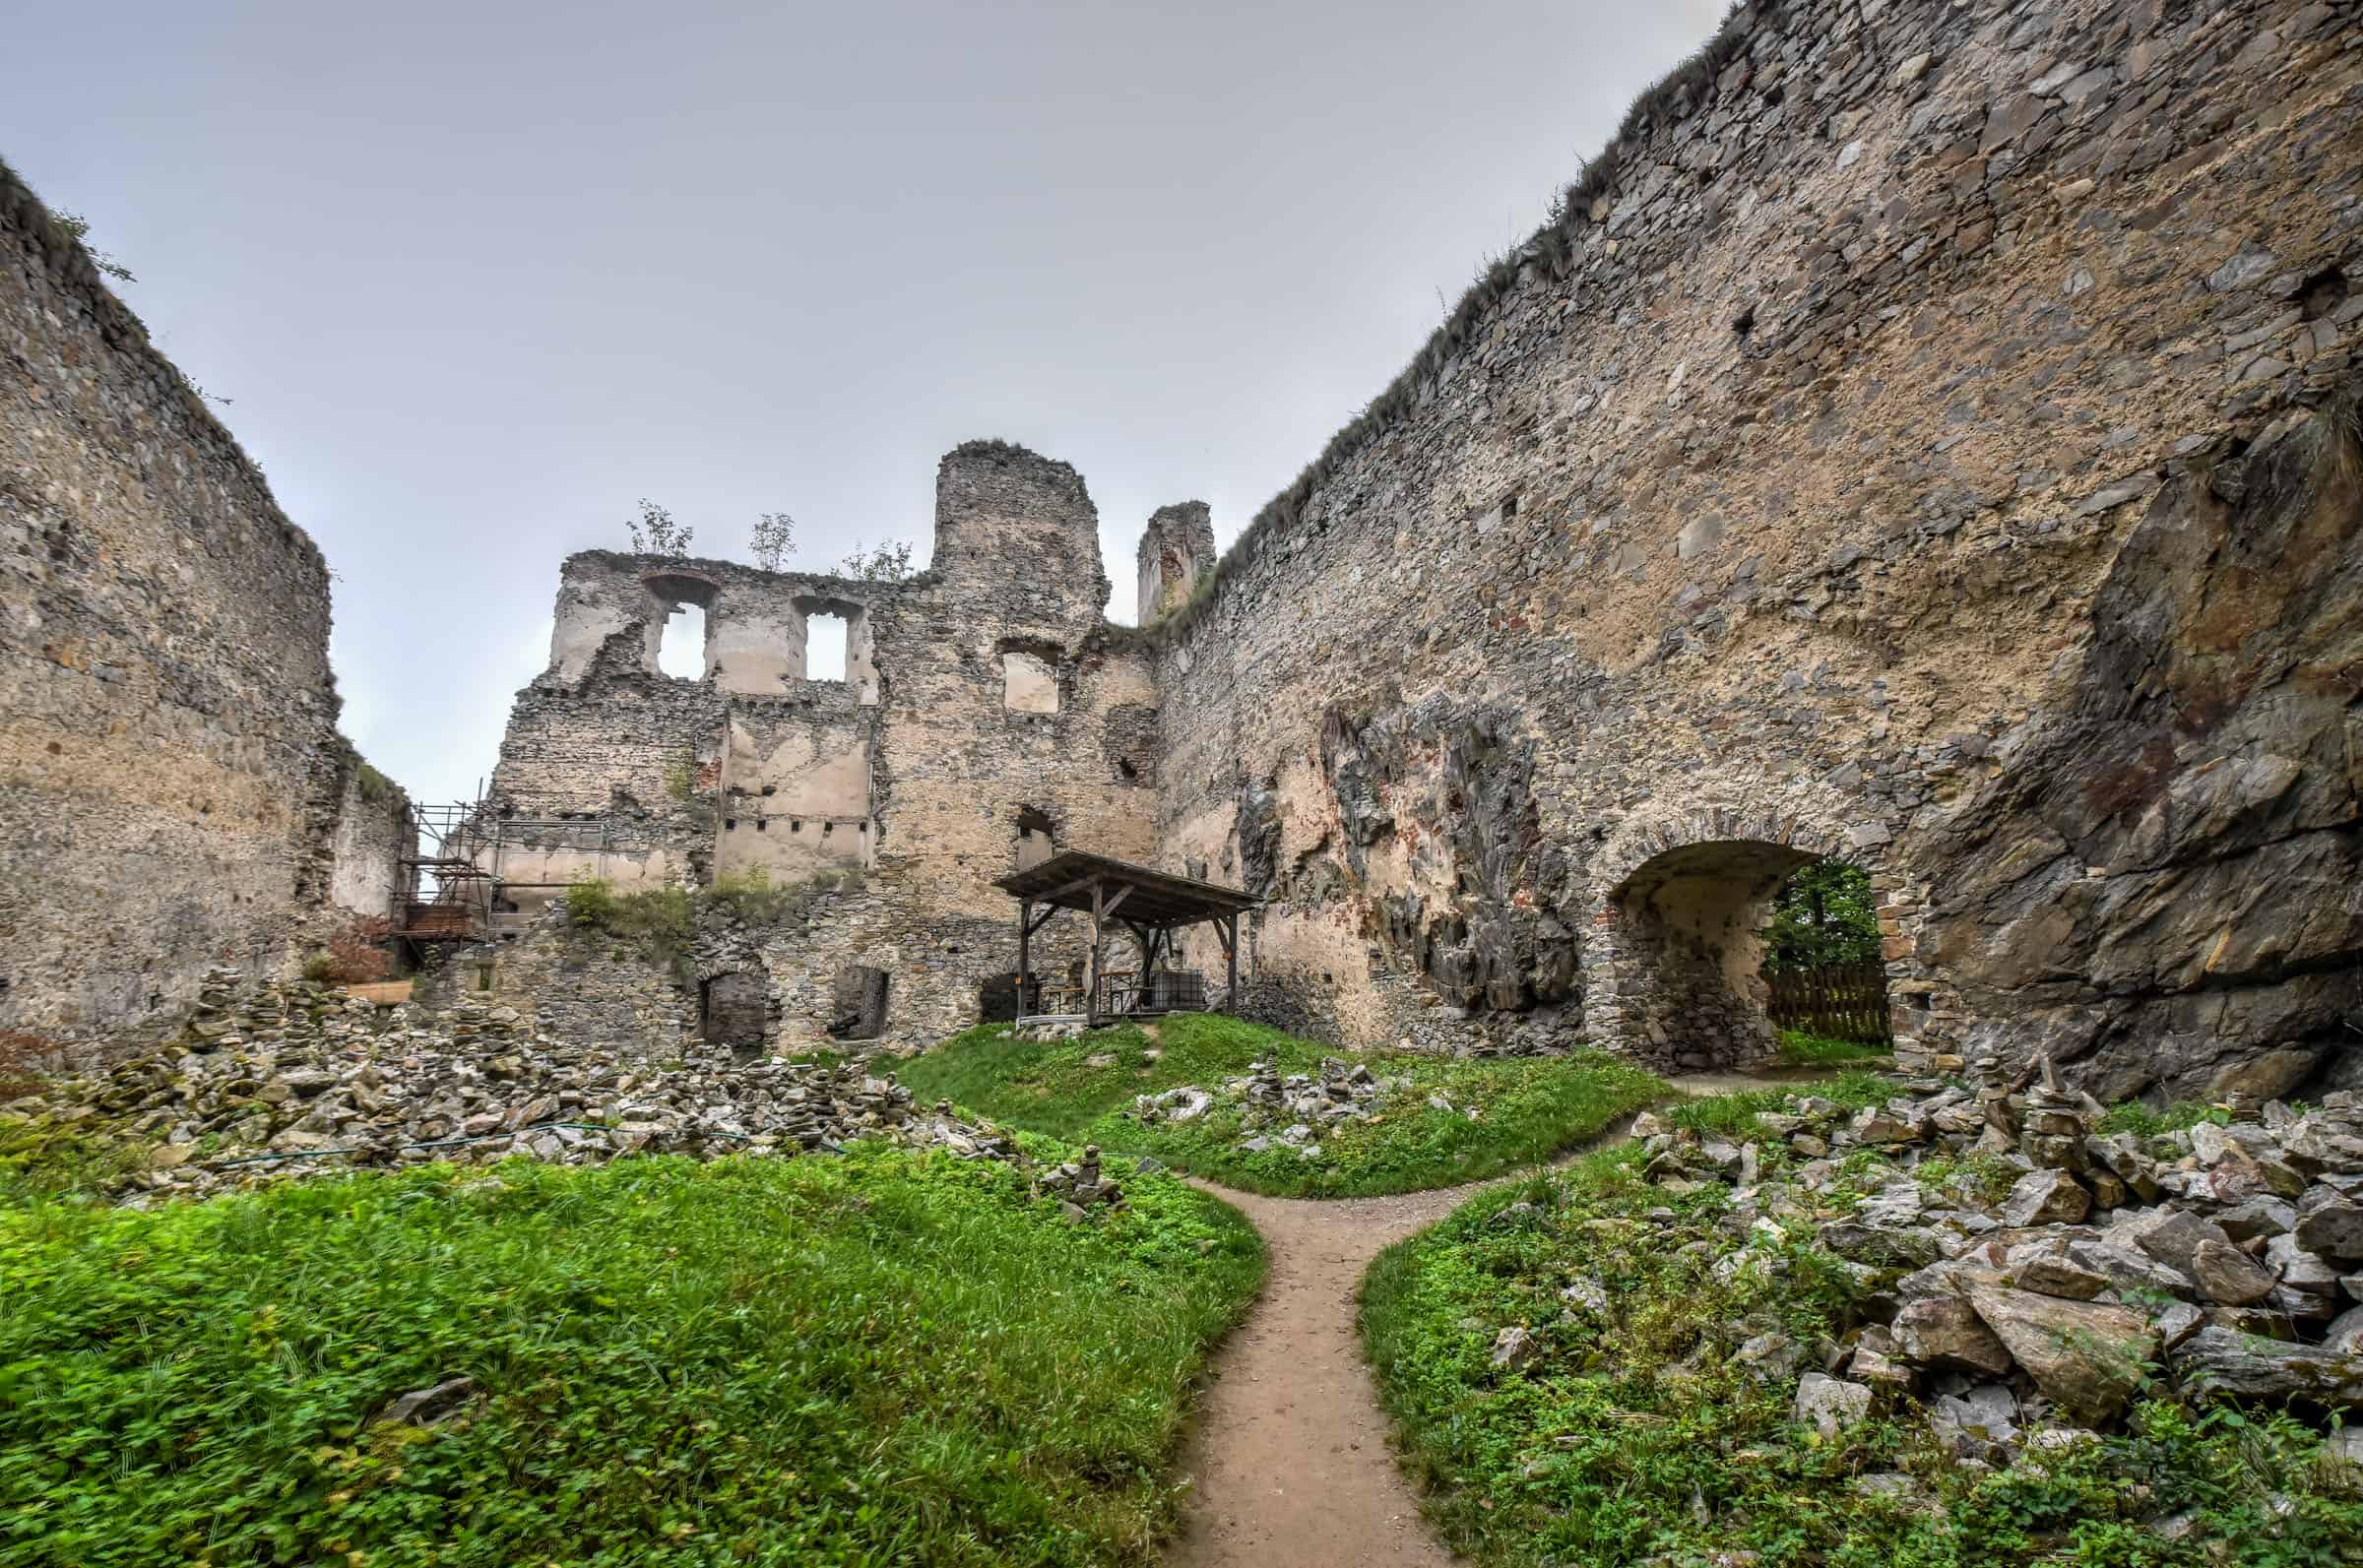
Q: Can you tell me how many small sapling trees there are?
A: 3